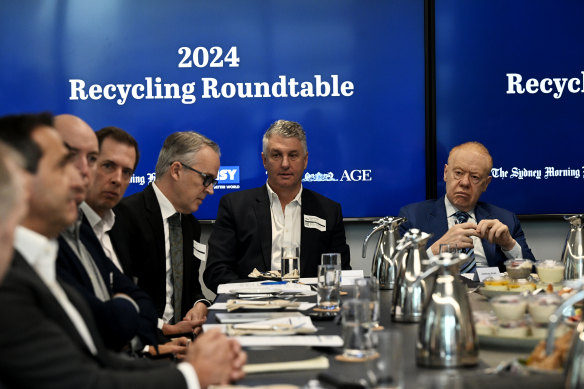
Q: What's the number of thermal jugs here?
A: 5